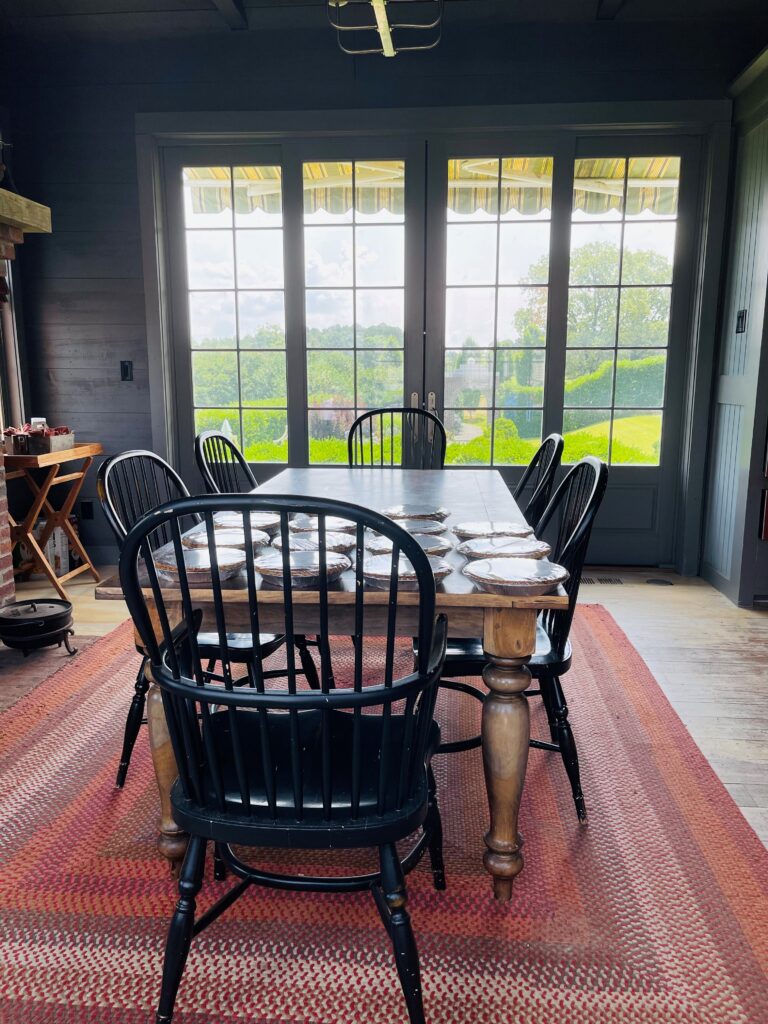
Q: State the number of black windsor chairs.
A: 6